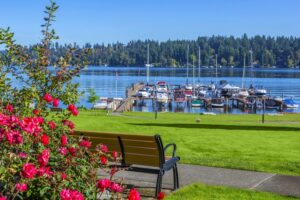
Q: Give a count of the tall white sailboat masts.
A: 7